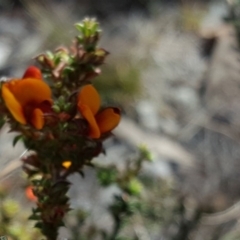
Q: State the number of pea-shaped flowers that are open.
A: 2